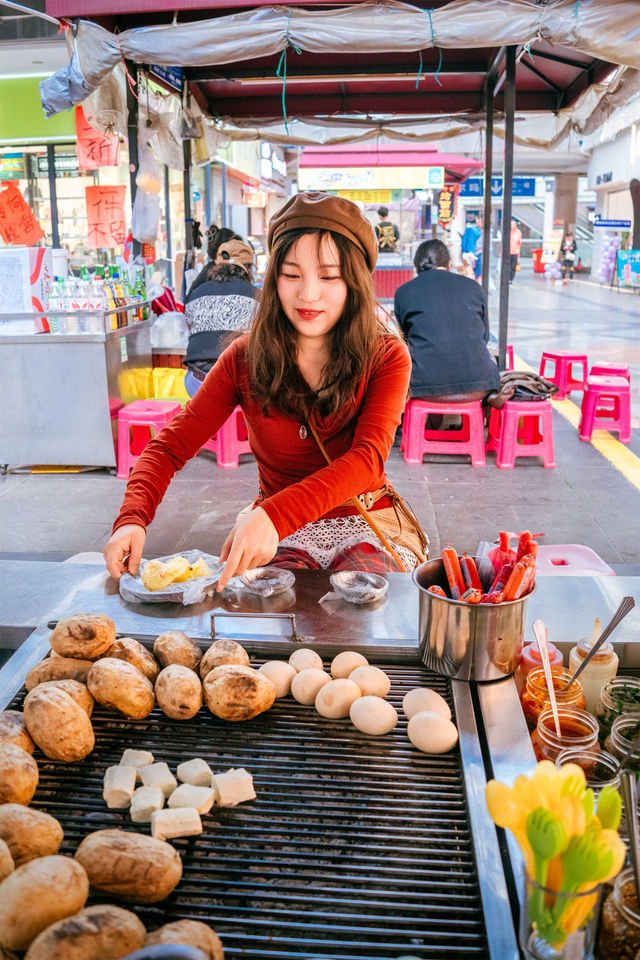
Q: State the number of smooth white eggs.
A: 9